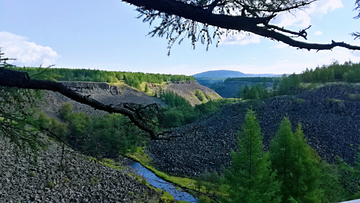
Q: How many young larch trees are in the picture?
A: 3